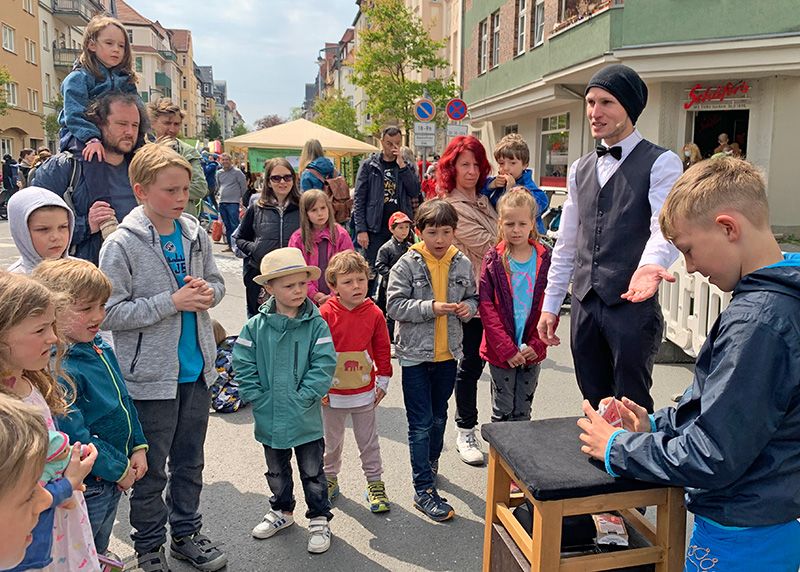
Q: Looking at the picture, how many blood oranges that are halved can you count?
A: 0